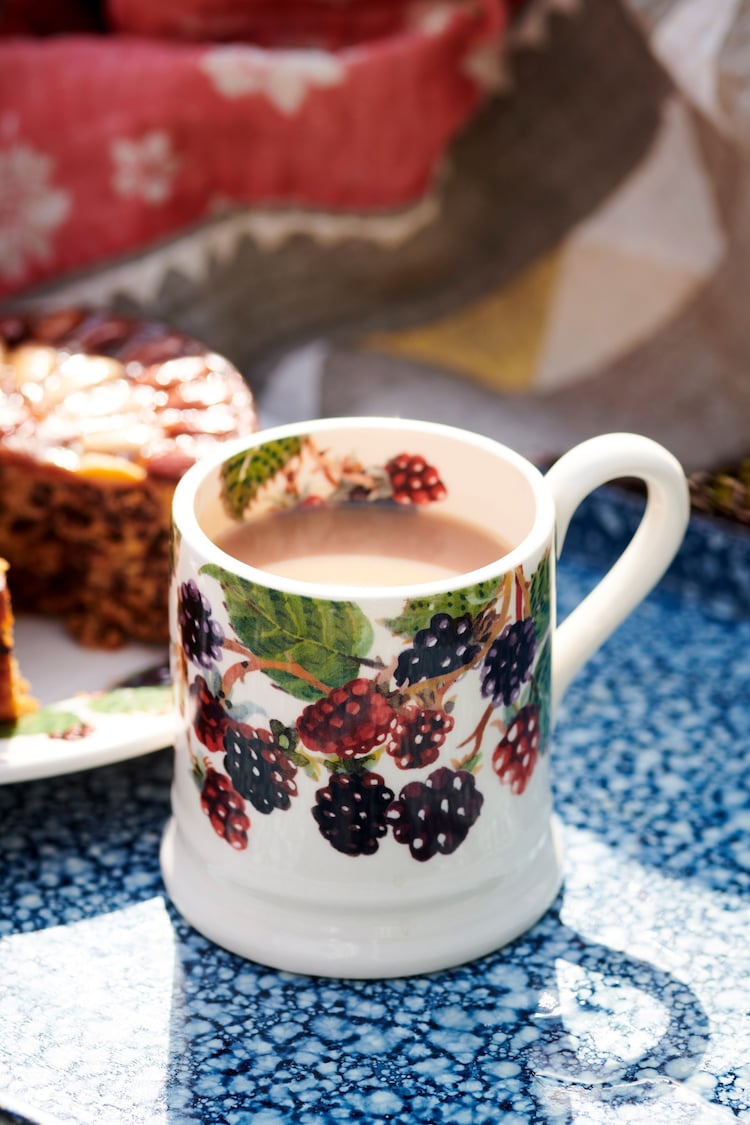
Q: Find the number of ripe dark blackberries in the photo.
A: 6